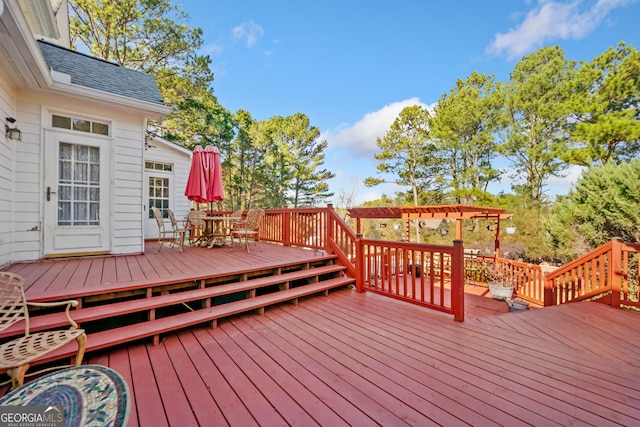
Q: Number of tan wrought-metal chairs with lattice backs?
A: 6